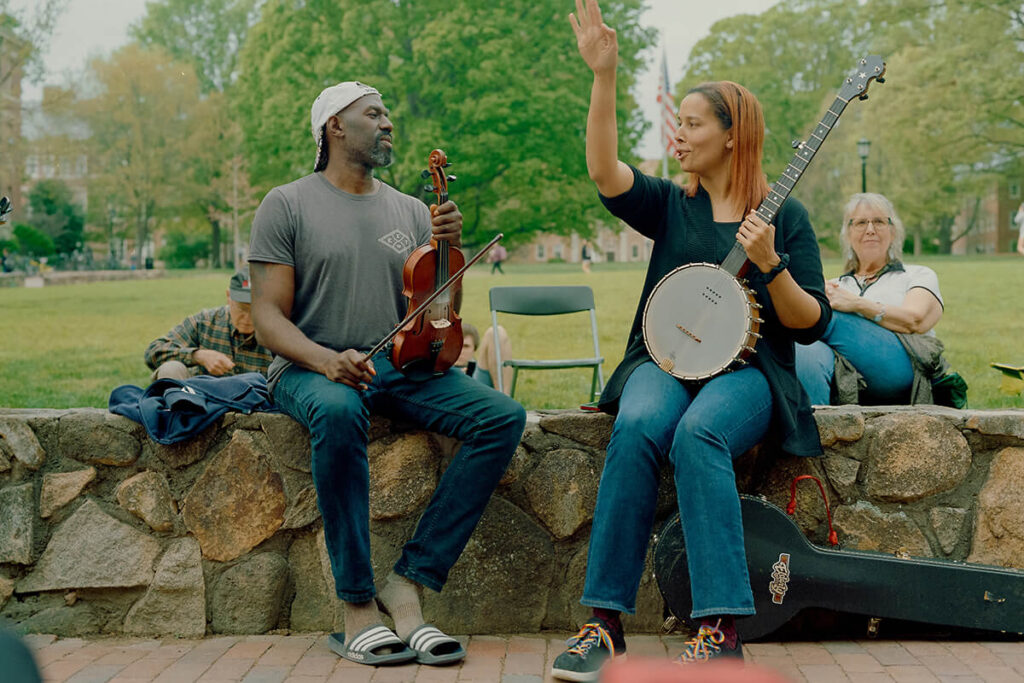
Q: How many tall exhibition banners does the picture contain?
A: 0